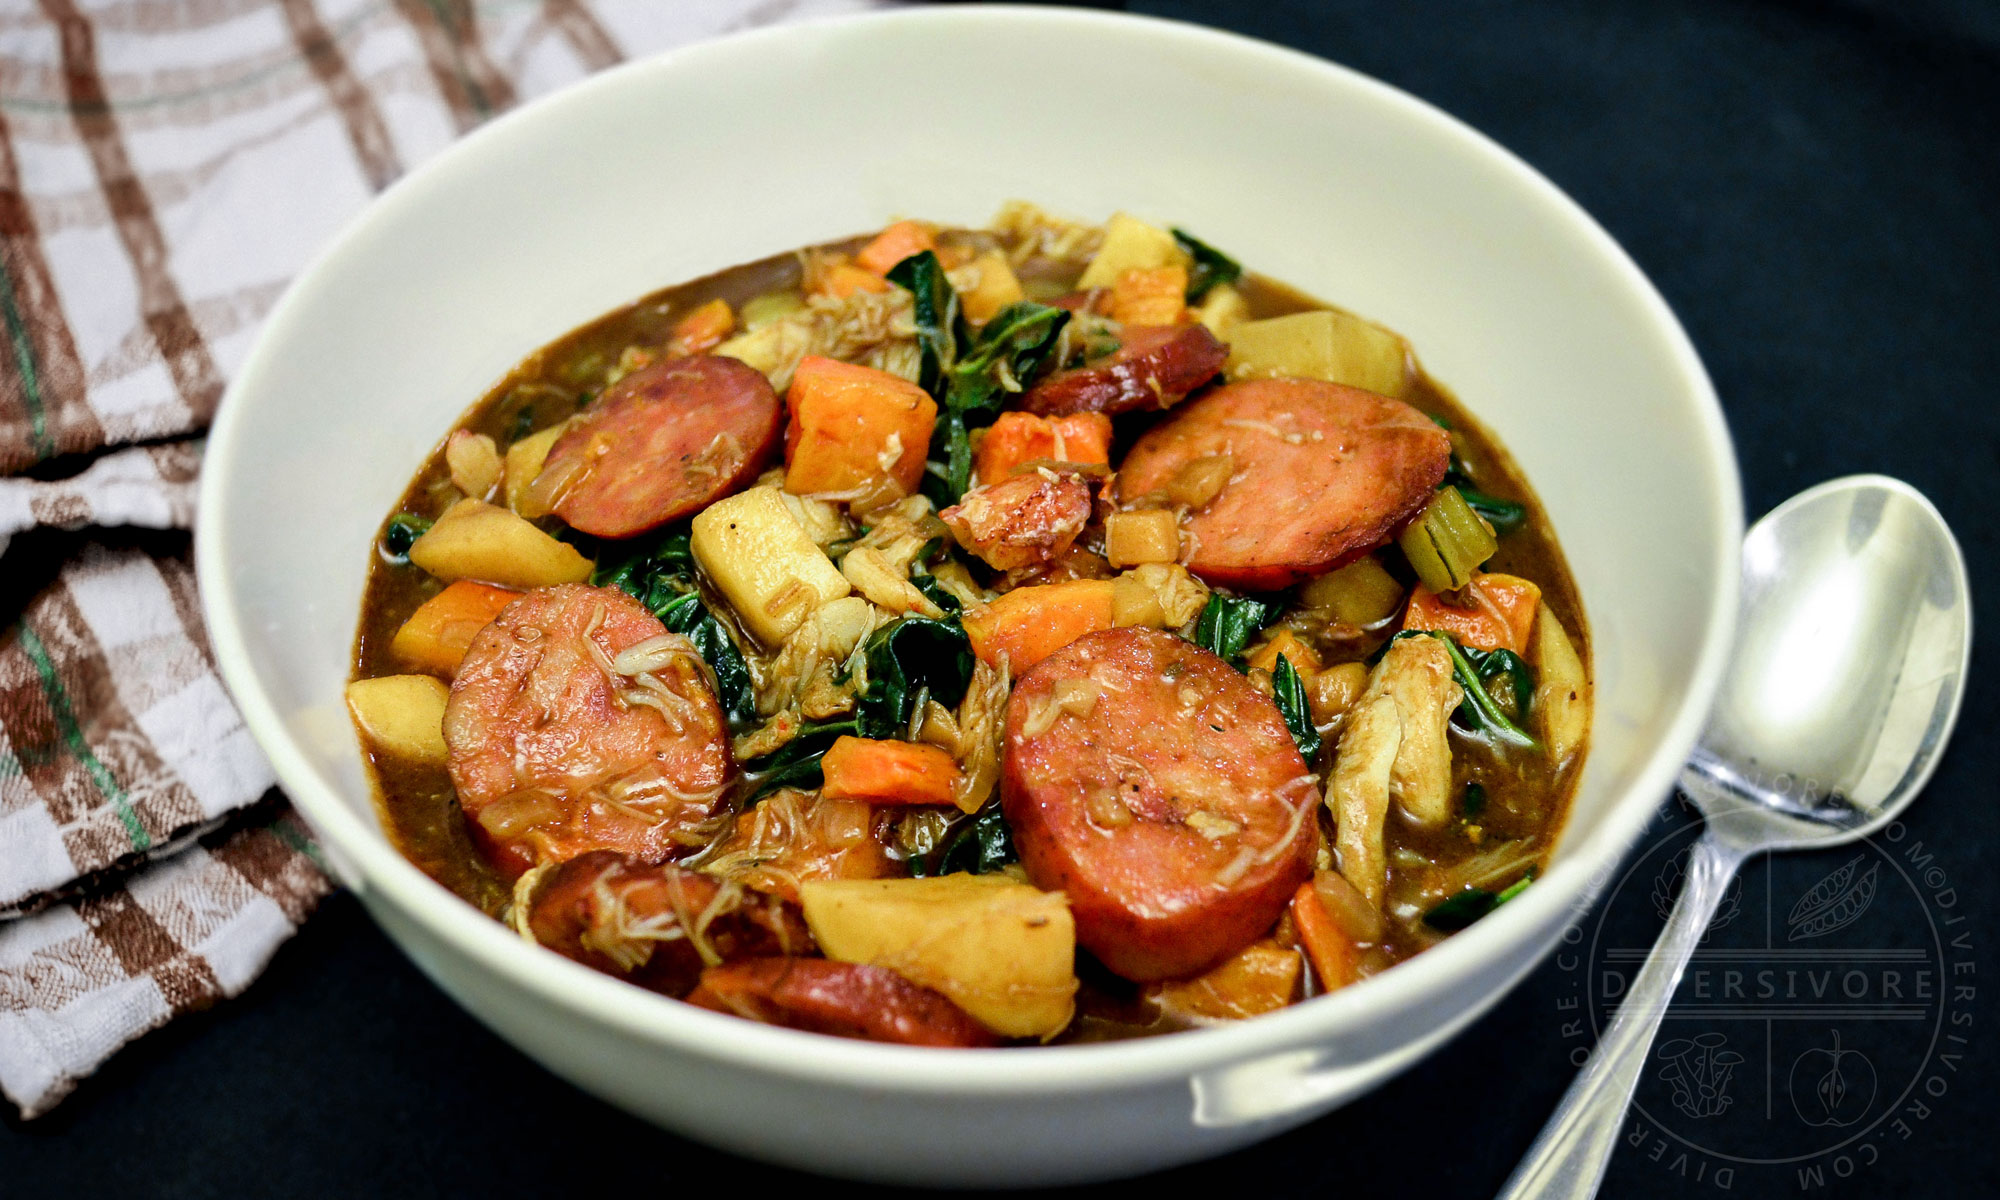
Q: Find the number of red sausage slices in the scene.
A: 7